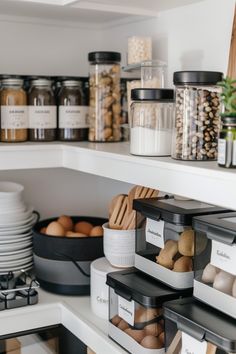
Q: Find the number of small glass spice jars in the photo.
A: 3